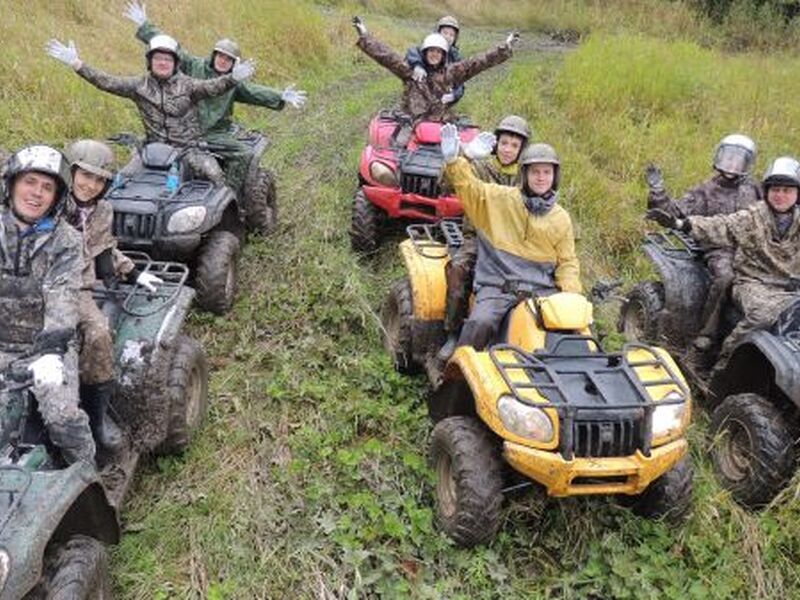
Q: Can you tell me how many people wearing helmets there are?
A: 10